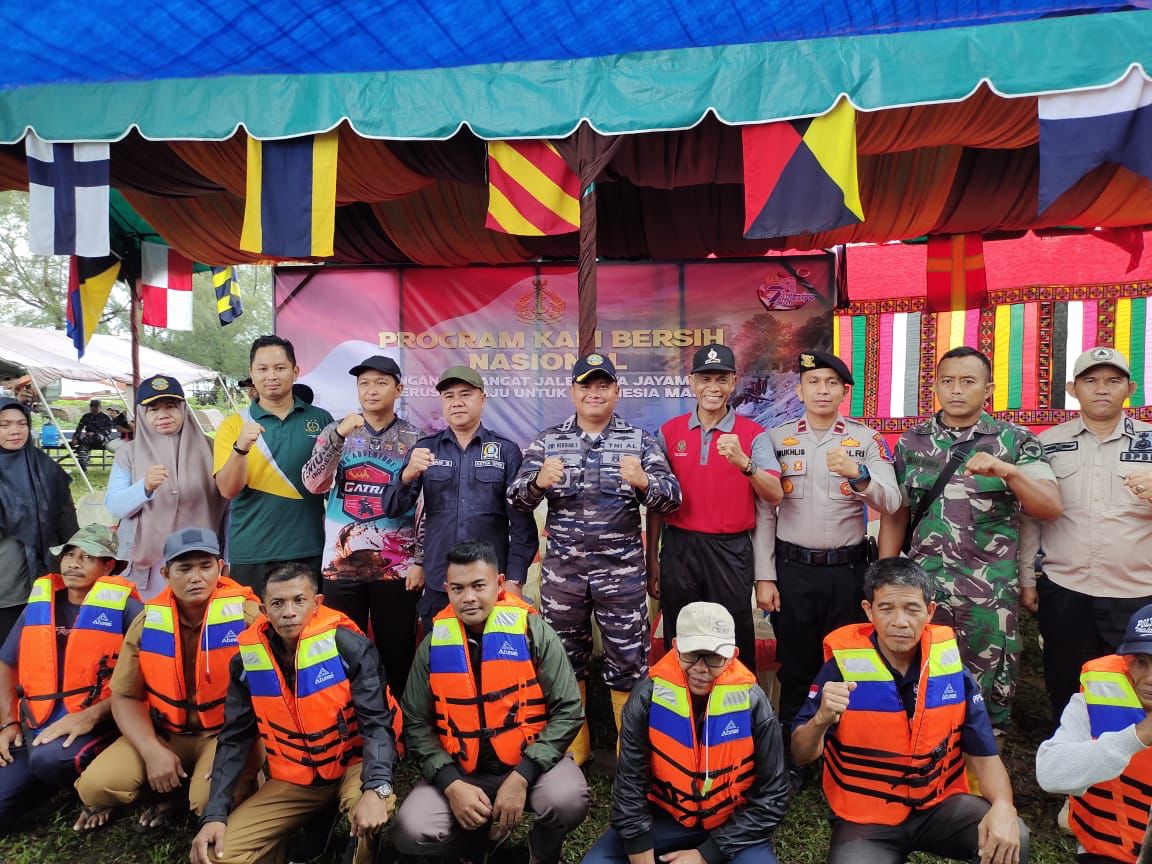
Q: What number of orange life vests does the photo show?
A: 7